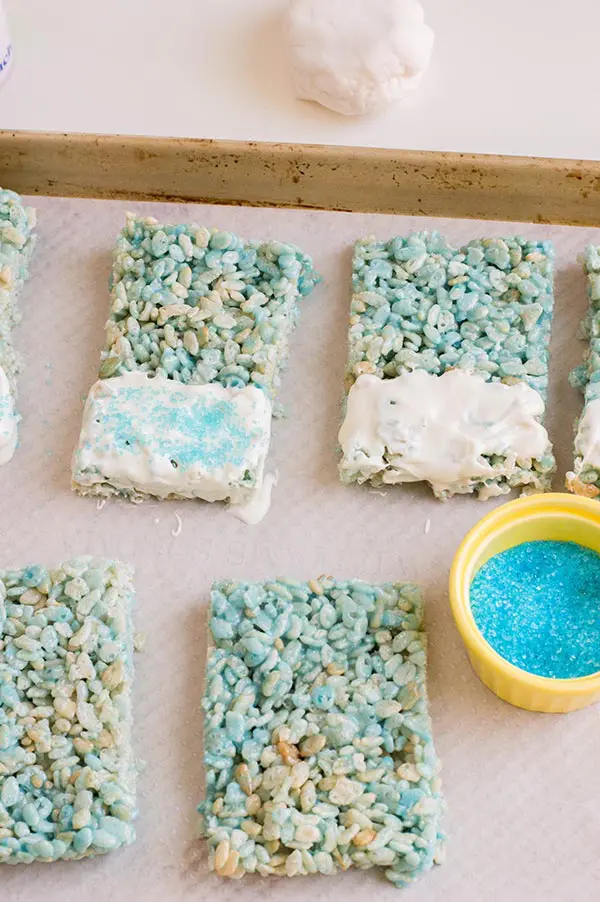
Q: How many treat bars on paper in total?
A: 6